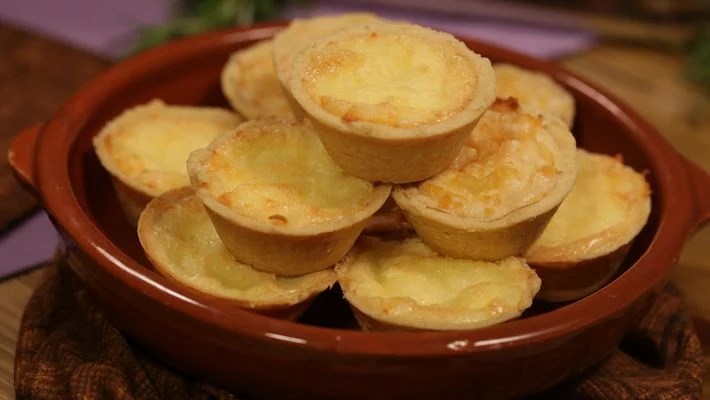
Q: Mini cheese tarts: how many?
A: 10